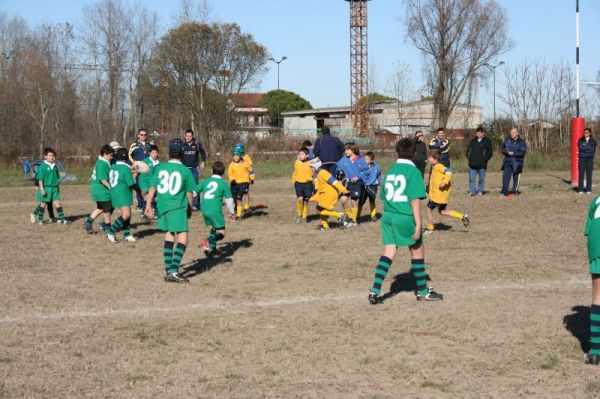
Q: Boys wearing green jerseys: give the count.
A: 8